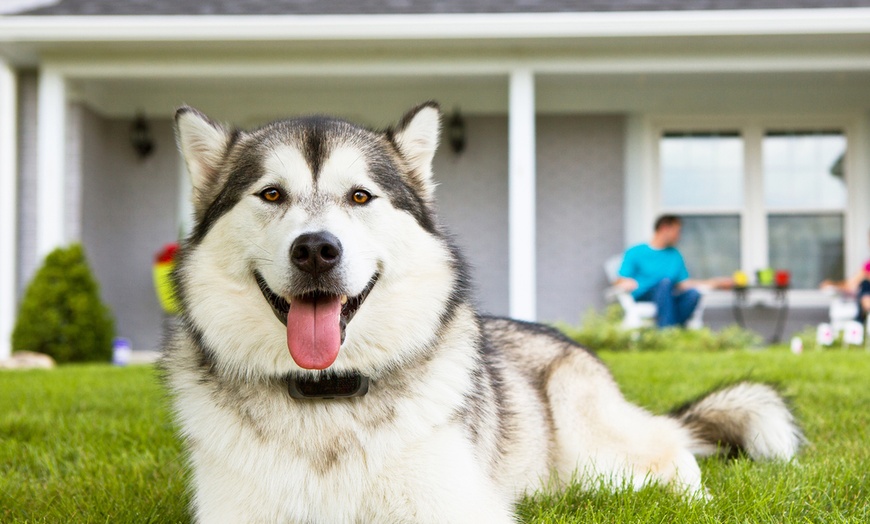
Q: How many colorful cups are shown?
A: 3